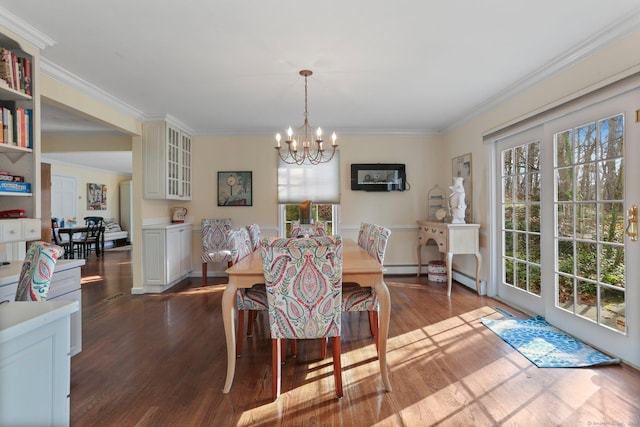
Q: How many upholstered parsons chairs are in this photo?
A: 8